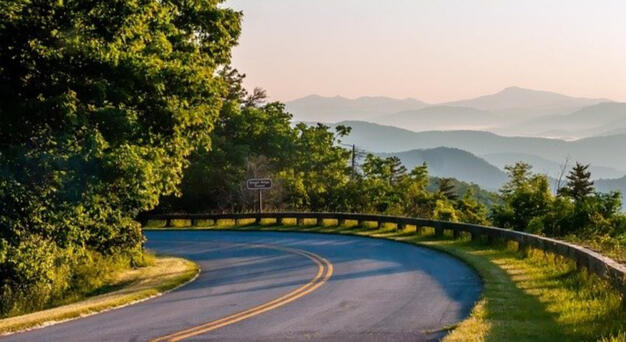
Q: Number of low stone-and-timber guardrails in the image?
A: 1